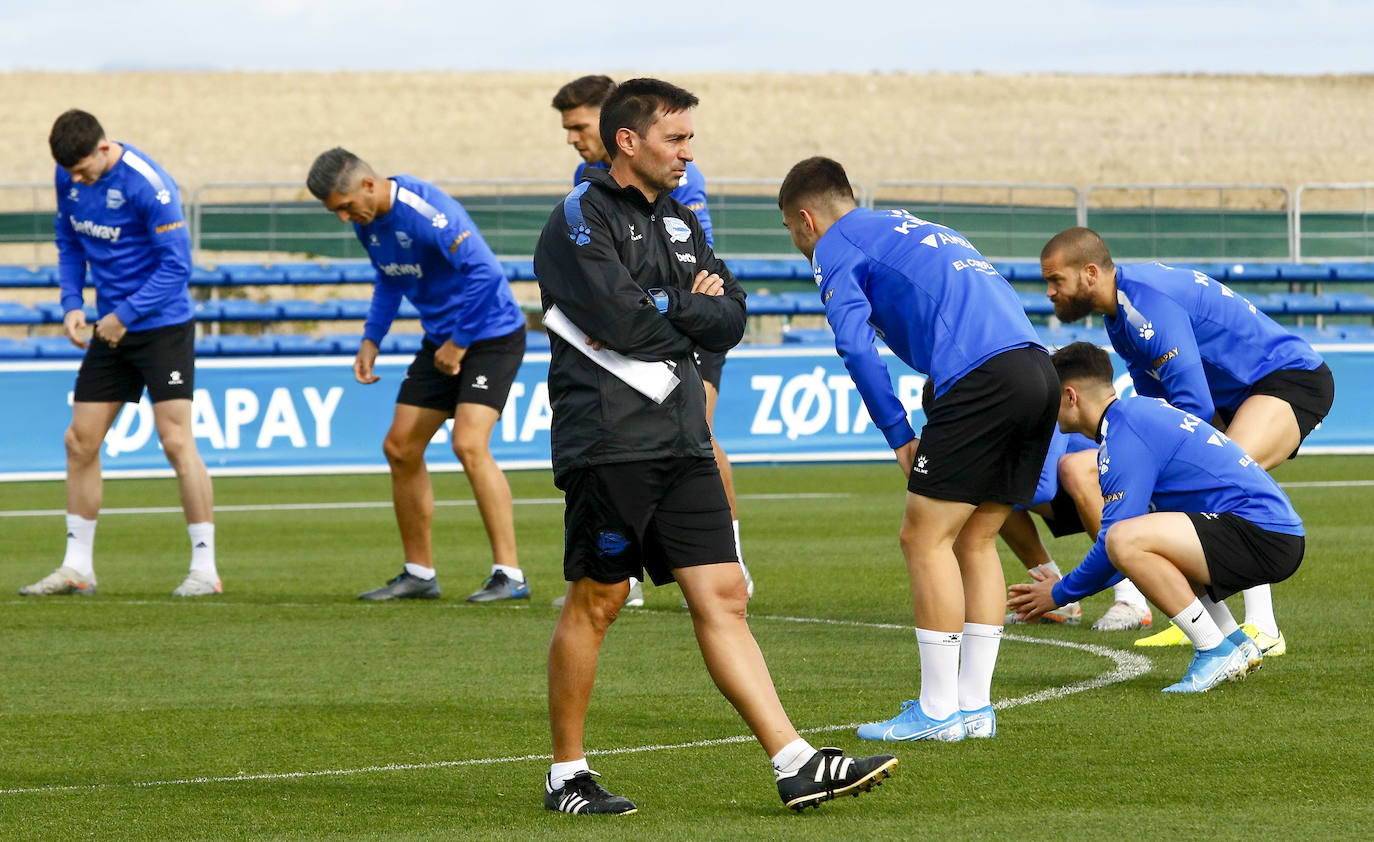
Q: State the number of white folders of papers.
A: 1